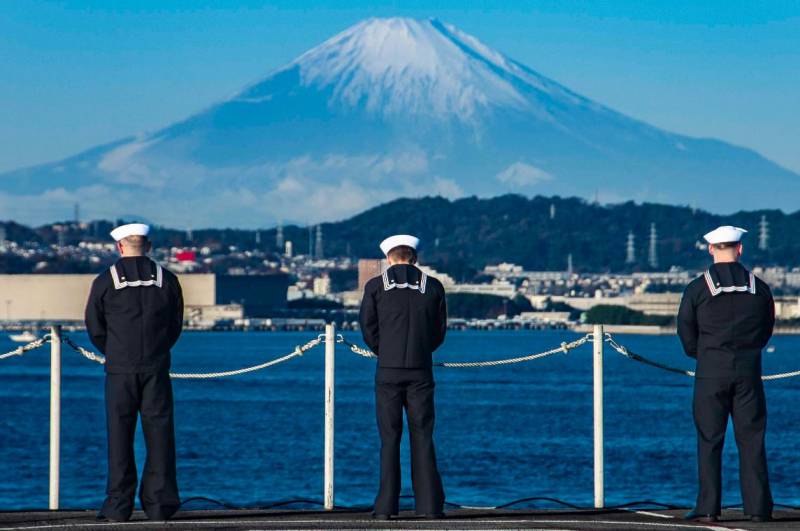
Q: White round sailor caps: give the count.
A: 3